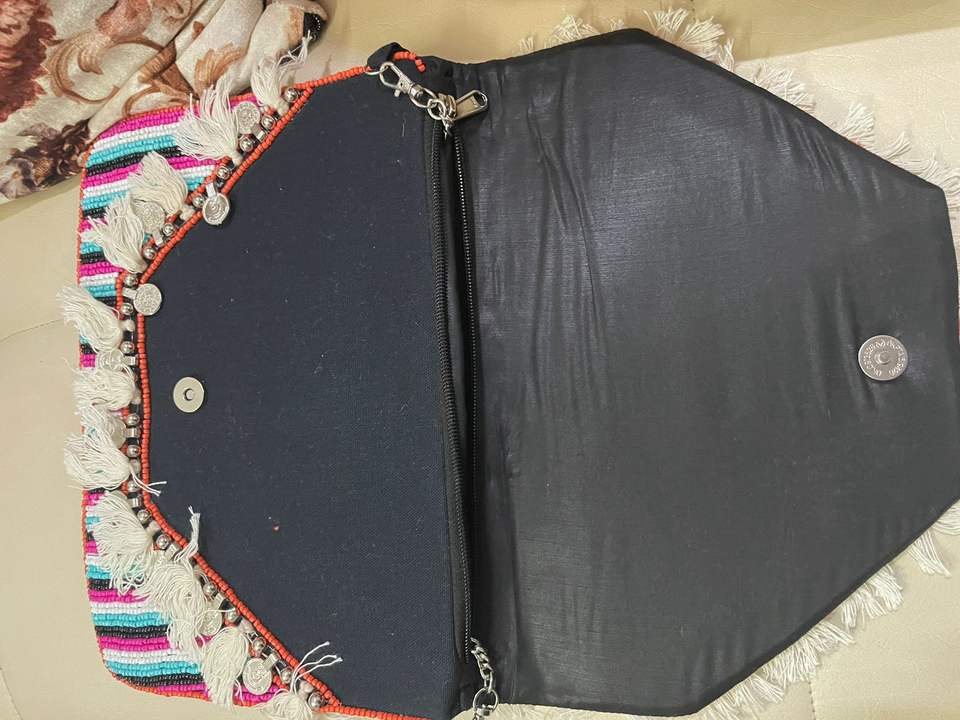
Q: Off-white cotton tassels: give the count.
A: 11